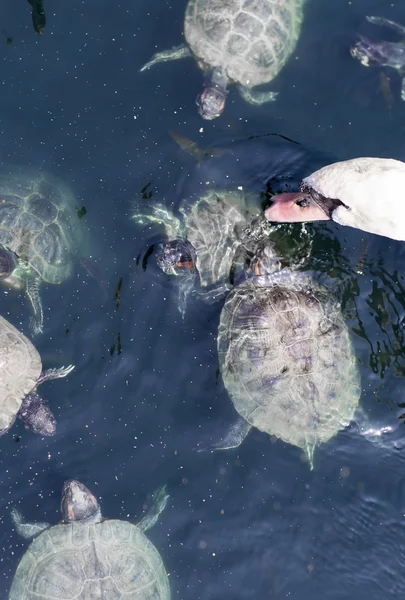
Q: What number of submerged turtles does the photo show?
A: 7